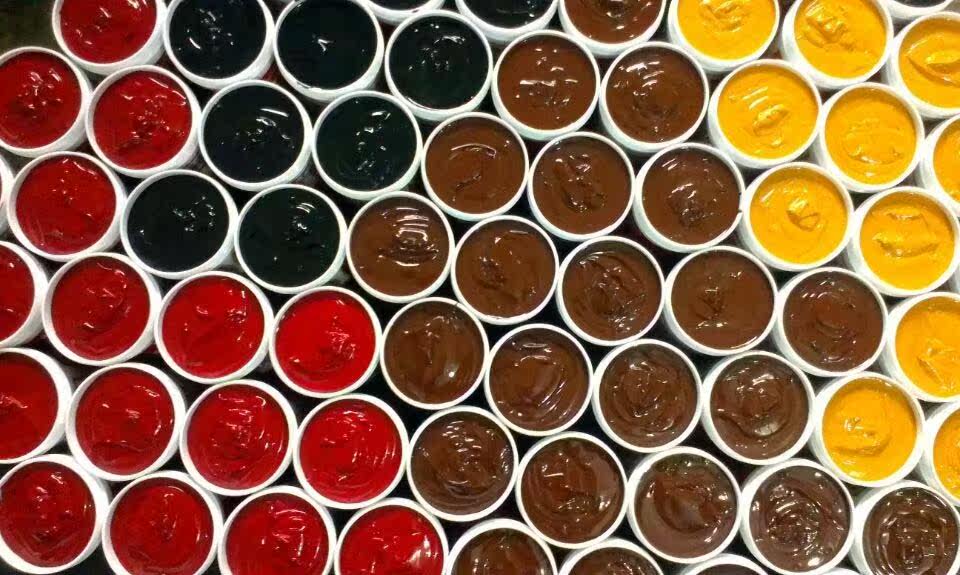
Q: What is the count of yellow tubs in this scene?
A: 11